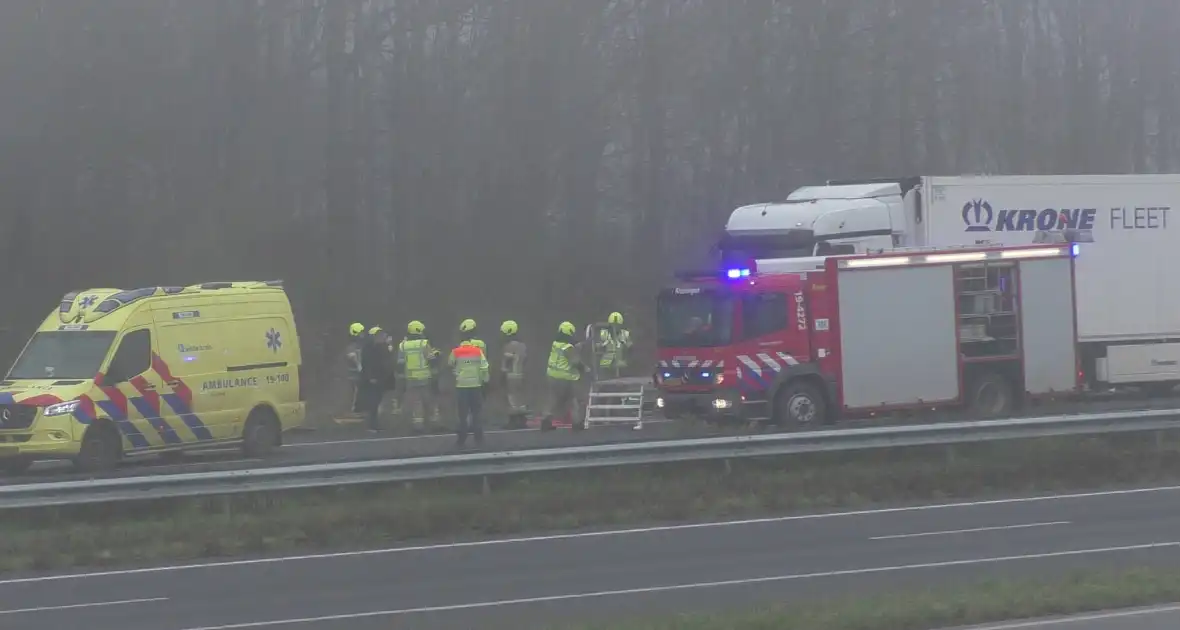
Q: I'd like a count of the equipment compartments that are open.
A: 1